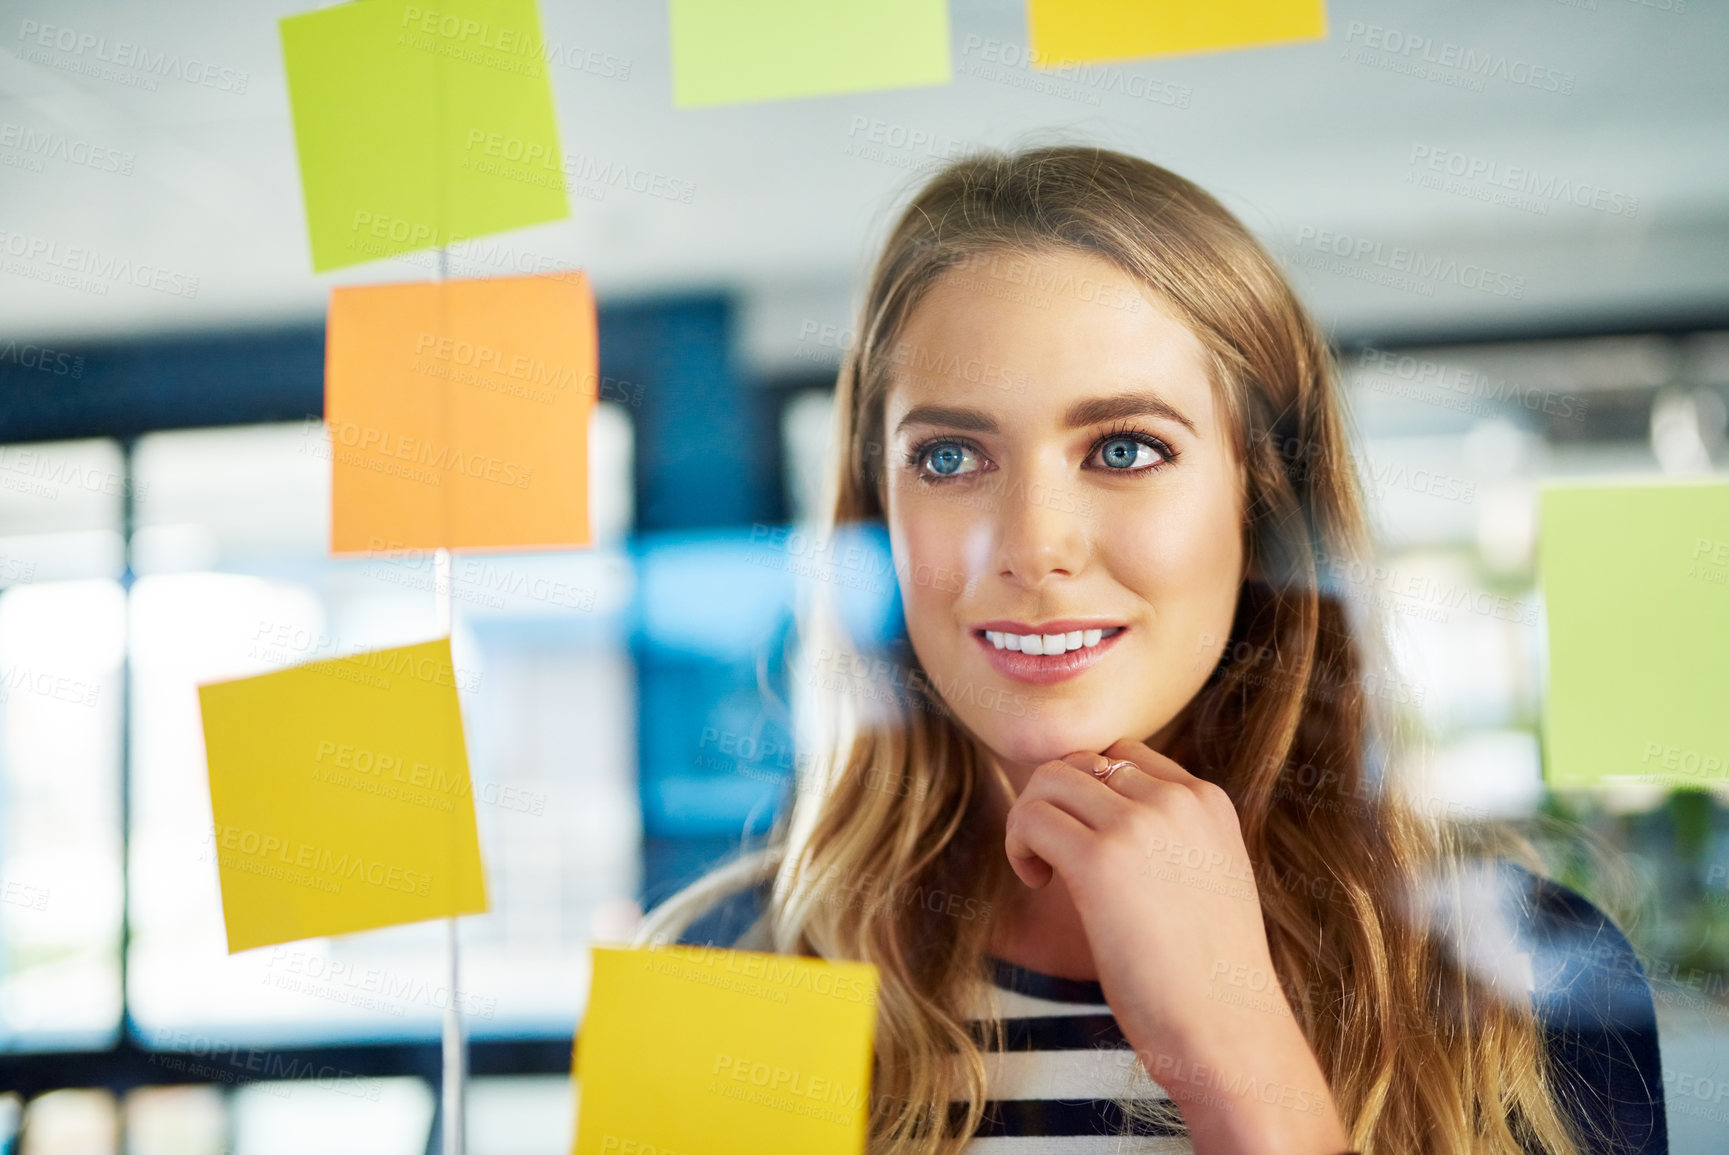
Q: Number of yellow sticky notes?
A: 3